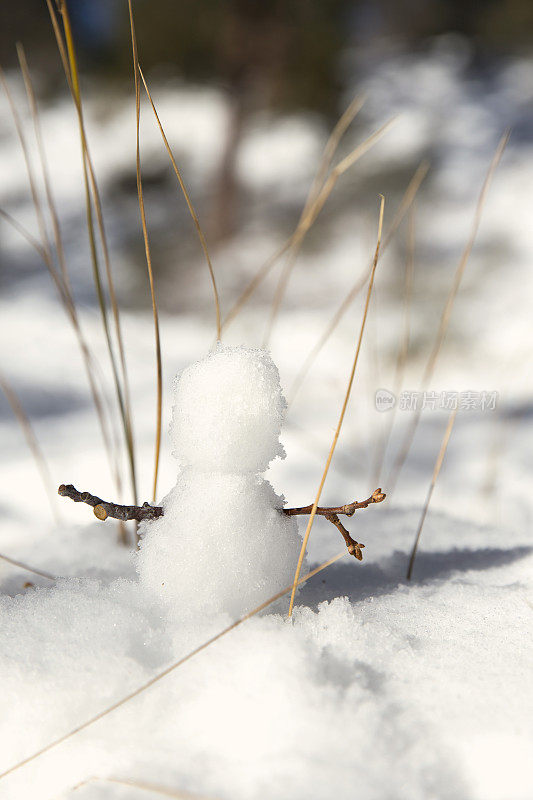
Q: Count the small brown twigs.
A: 2